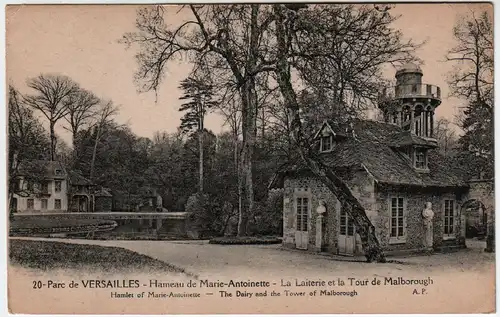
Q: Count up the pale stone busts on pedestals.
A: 2